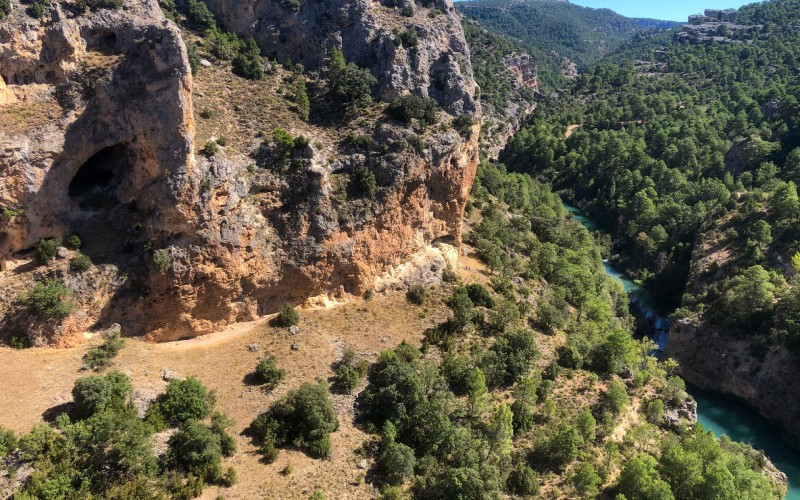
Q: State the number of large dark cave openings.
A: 1